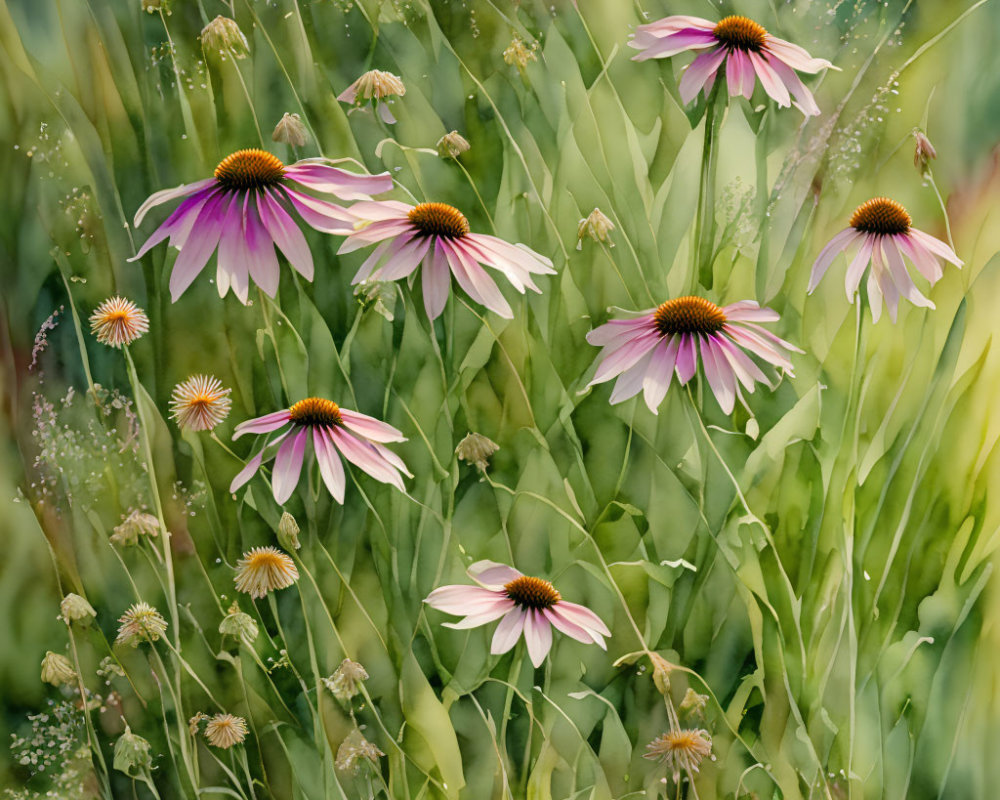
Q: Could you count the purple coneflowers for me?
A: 7